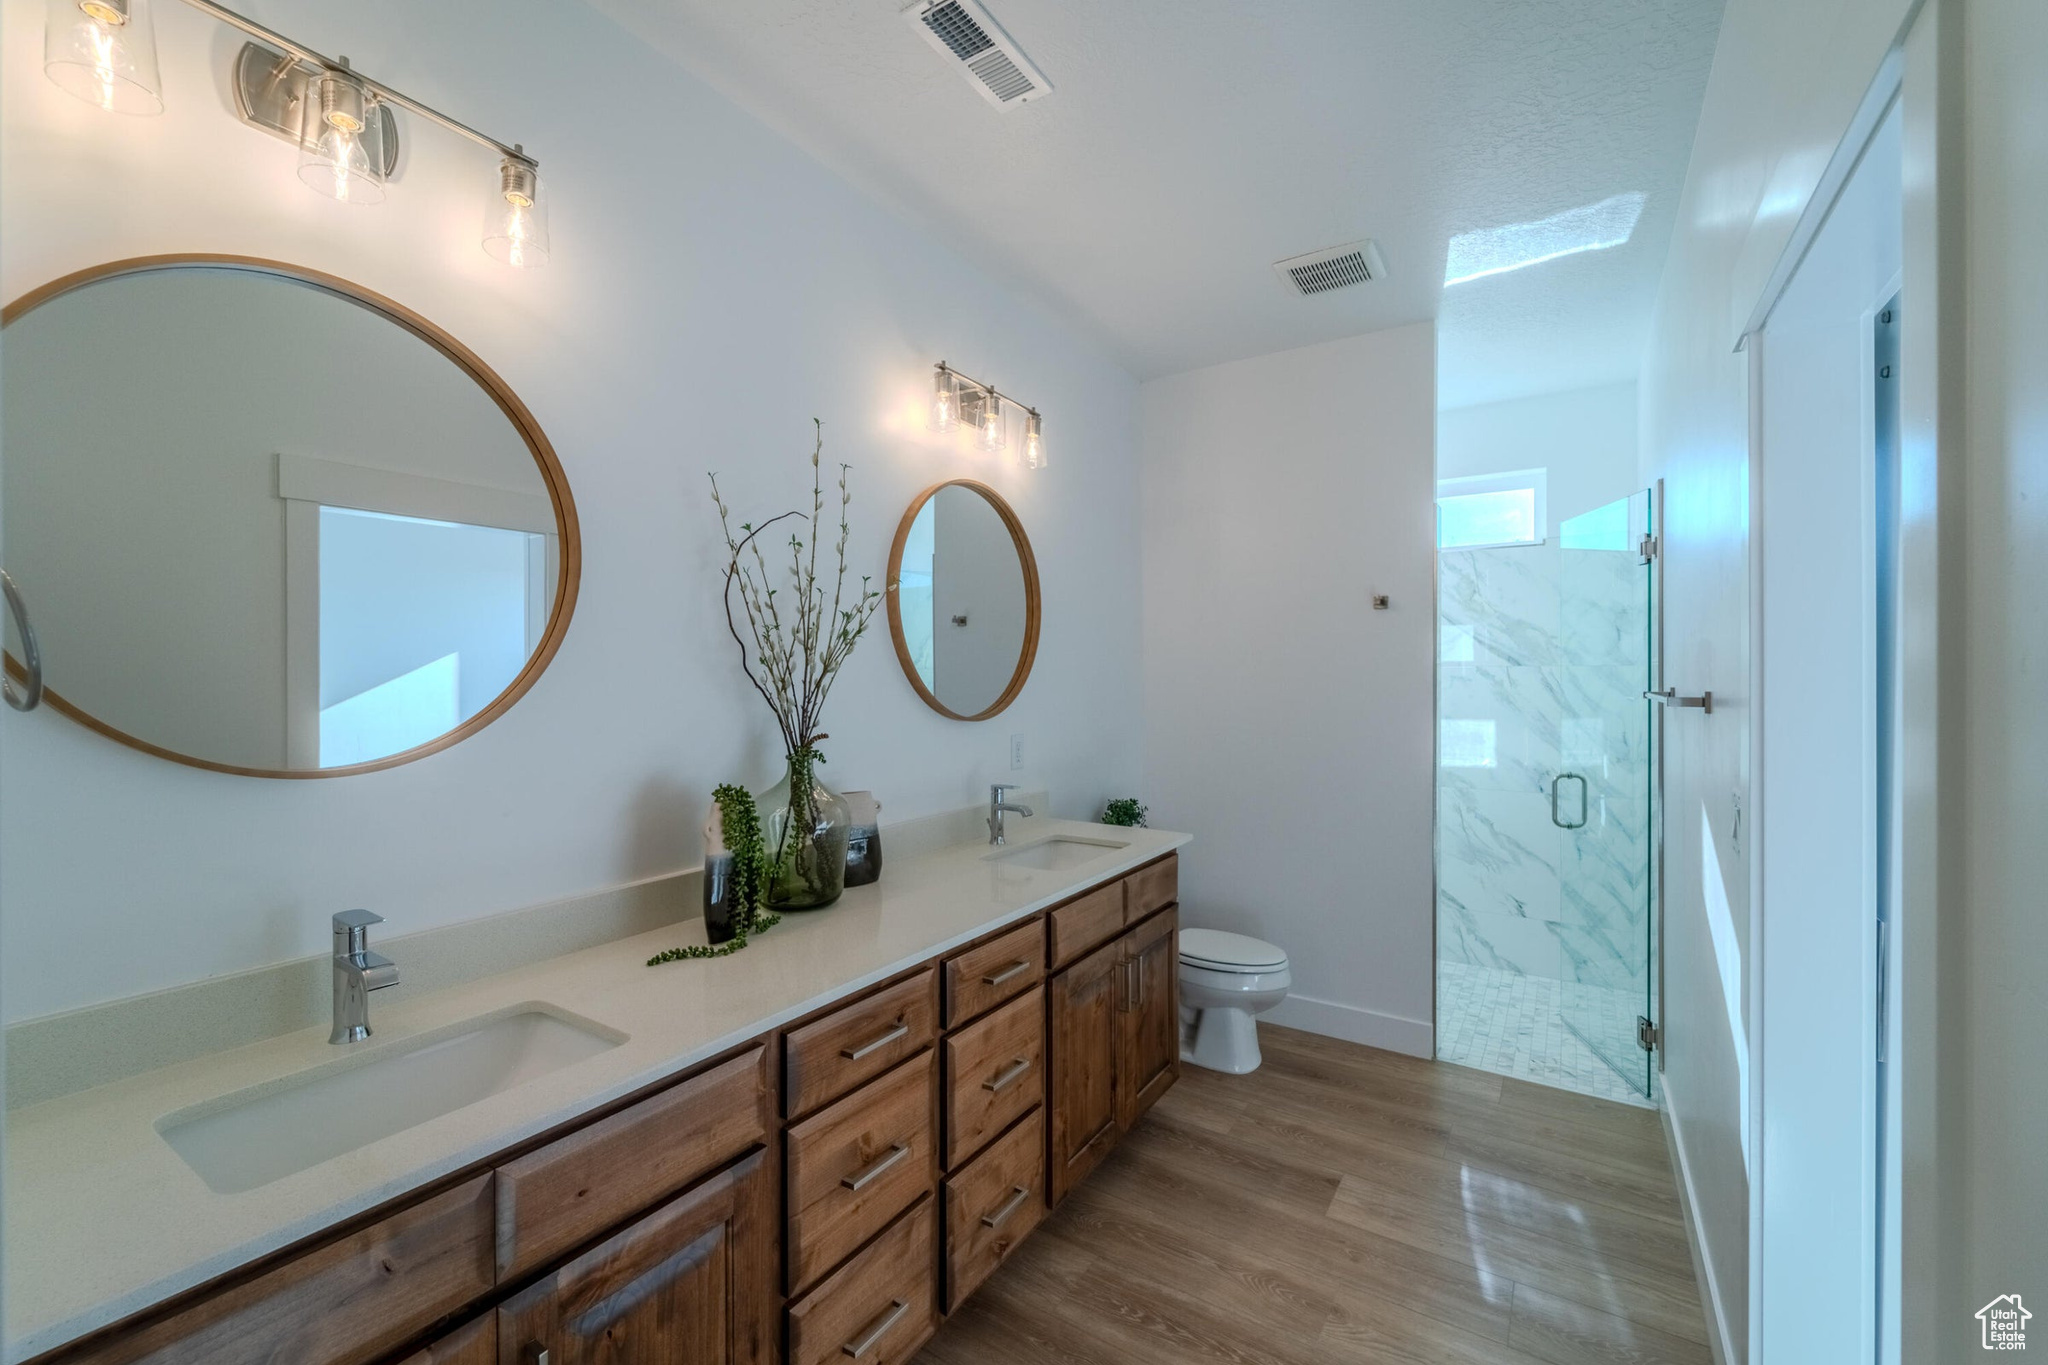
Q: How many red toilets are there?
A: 0